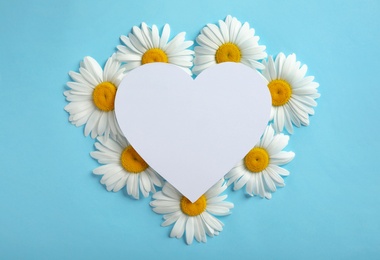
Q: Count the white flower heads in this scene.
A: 7